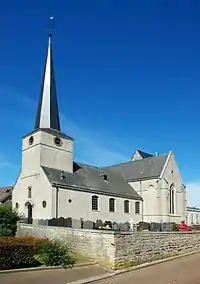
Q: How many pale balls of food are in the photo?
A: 0